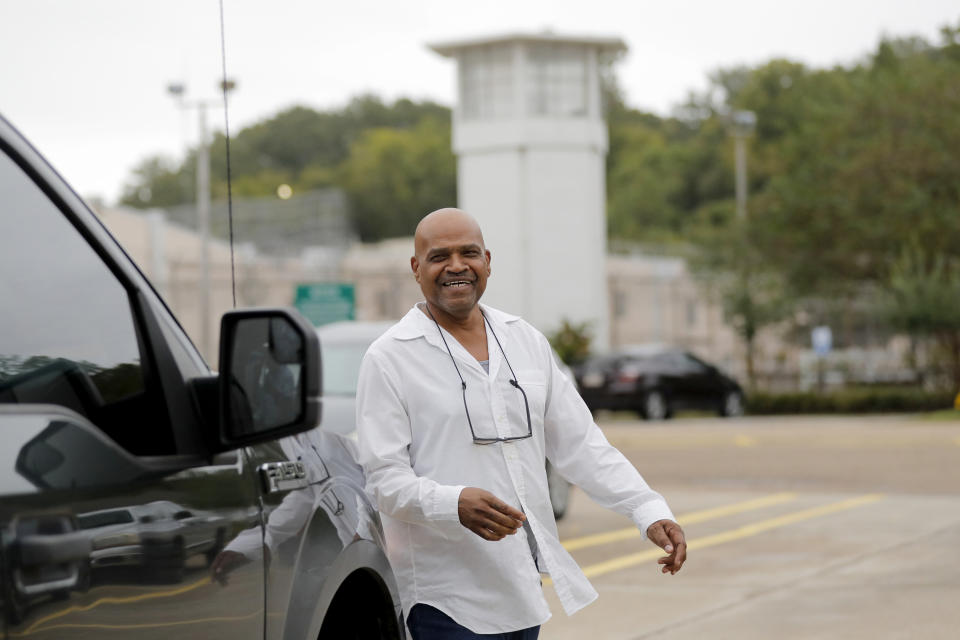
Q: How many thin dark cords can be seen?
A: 1